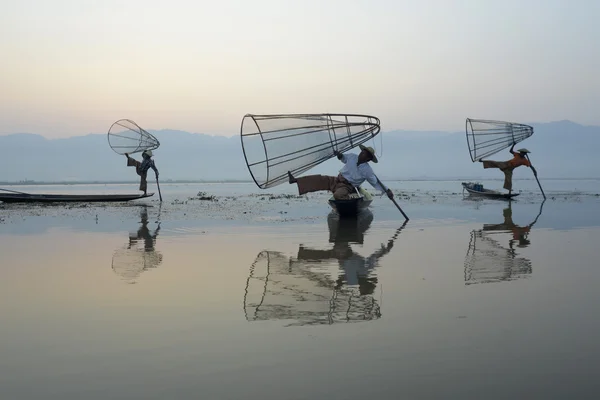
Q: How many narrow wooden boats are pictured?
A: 3